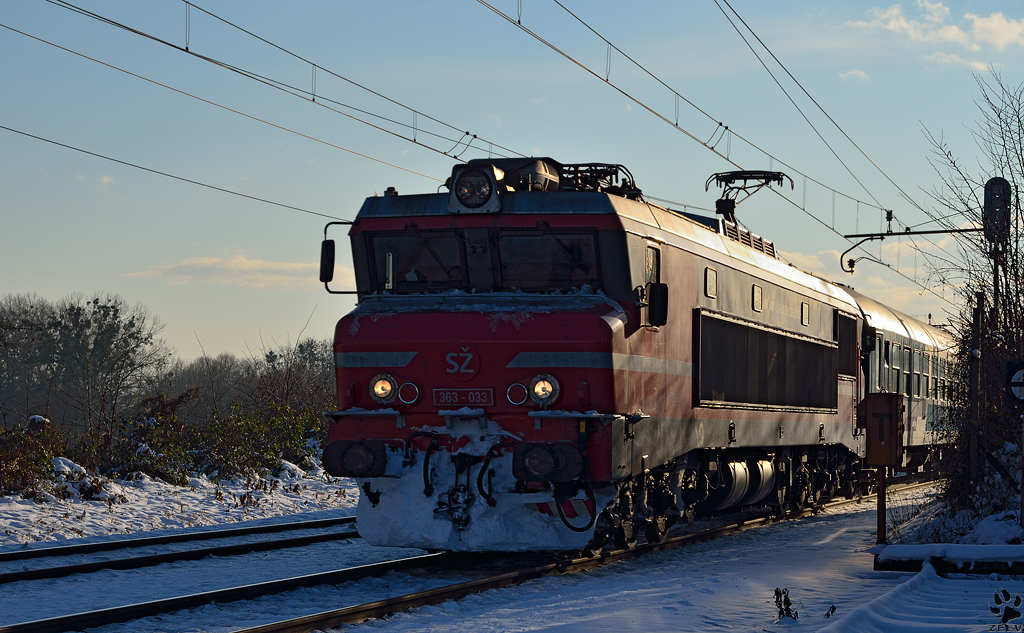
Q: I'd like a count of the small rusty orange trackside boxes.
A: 1